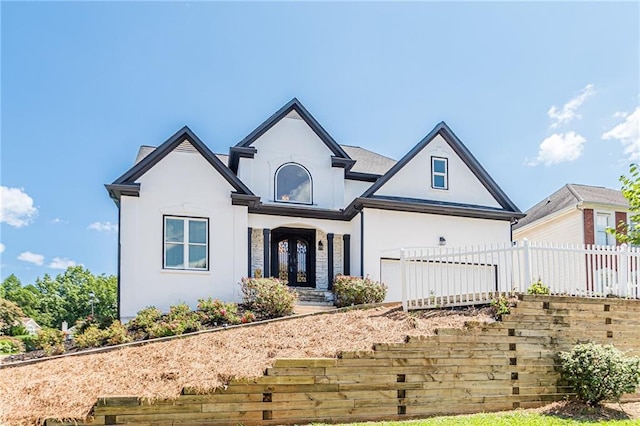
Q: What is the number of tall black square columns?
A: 4